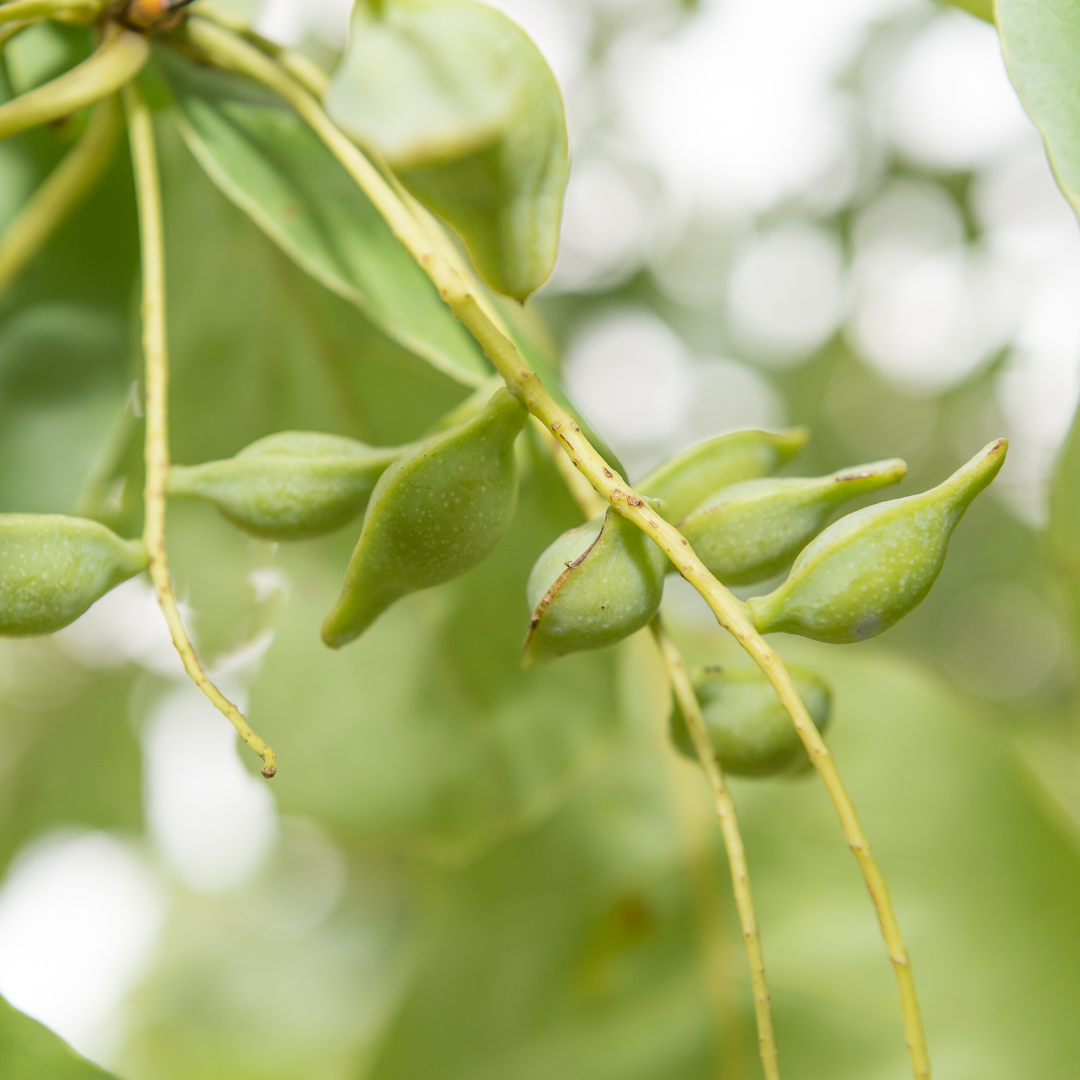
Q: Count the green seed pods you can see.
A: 8